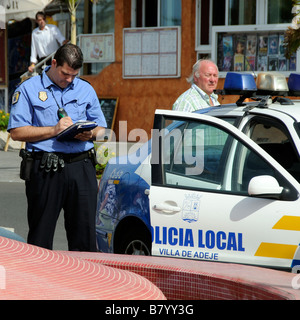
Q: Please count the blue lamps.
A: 2